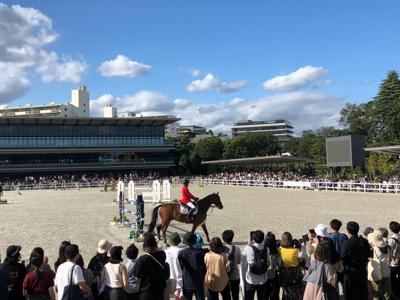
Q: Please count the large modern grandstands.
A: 1